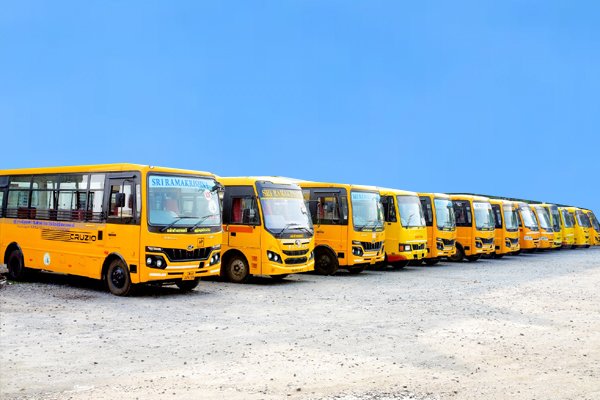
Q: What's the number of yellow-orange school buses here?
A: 13